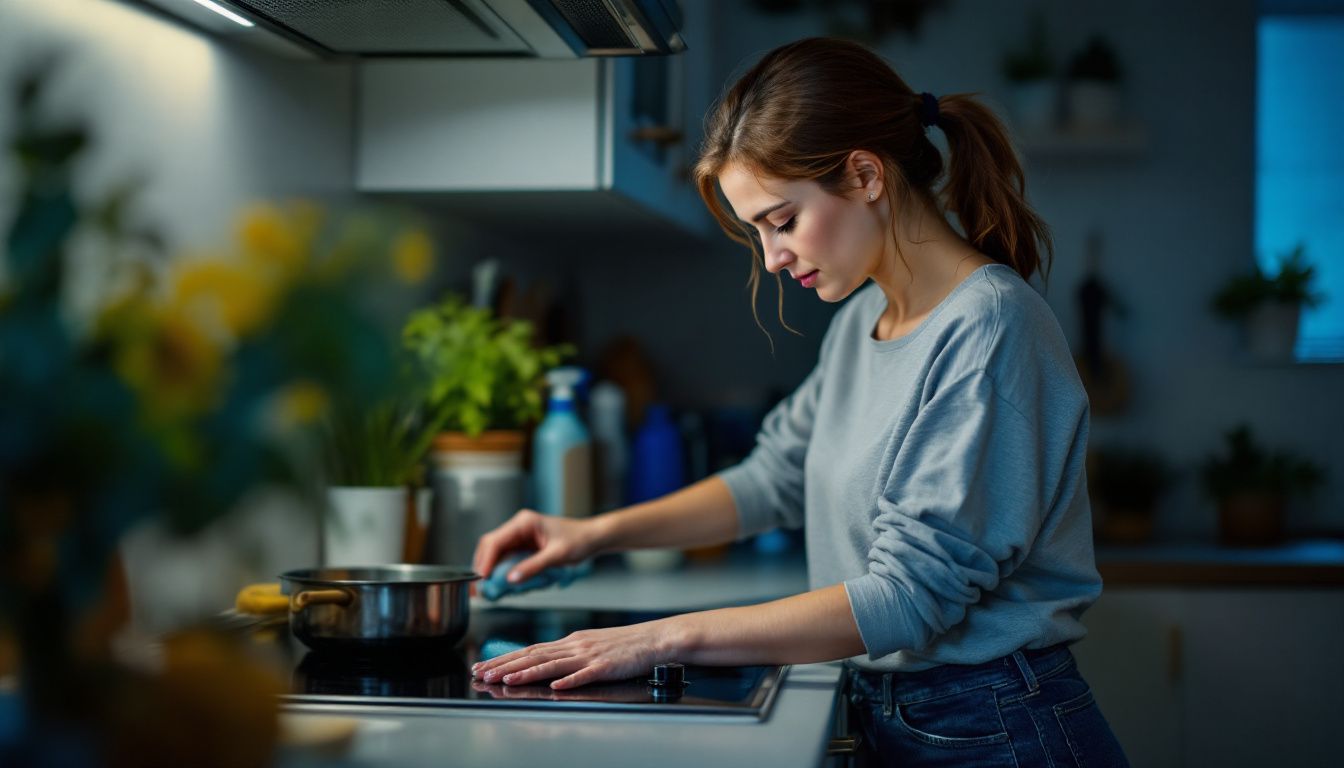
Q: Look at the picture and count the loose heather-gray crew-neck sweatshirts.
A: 1